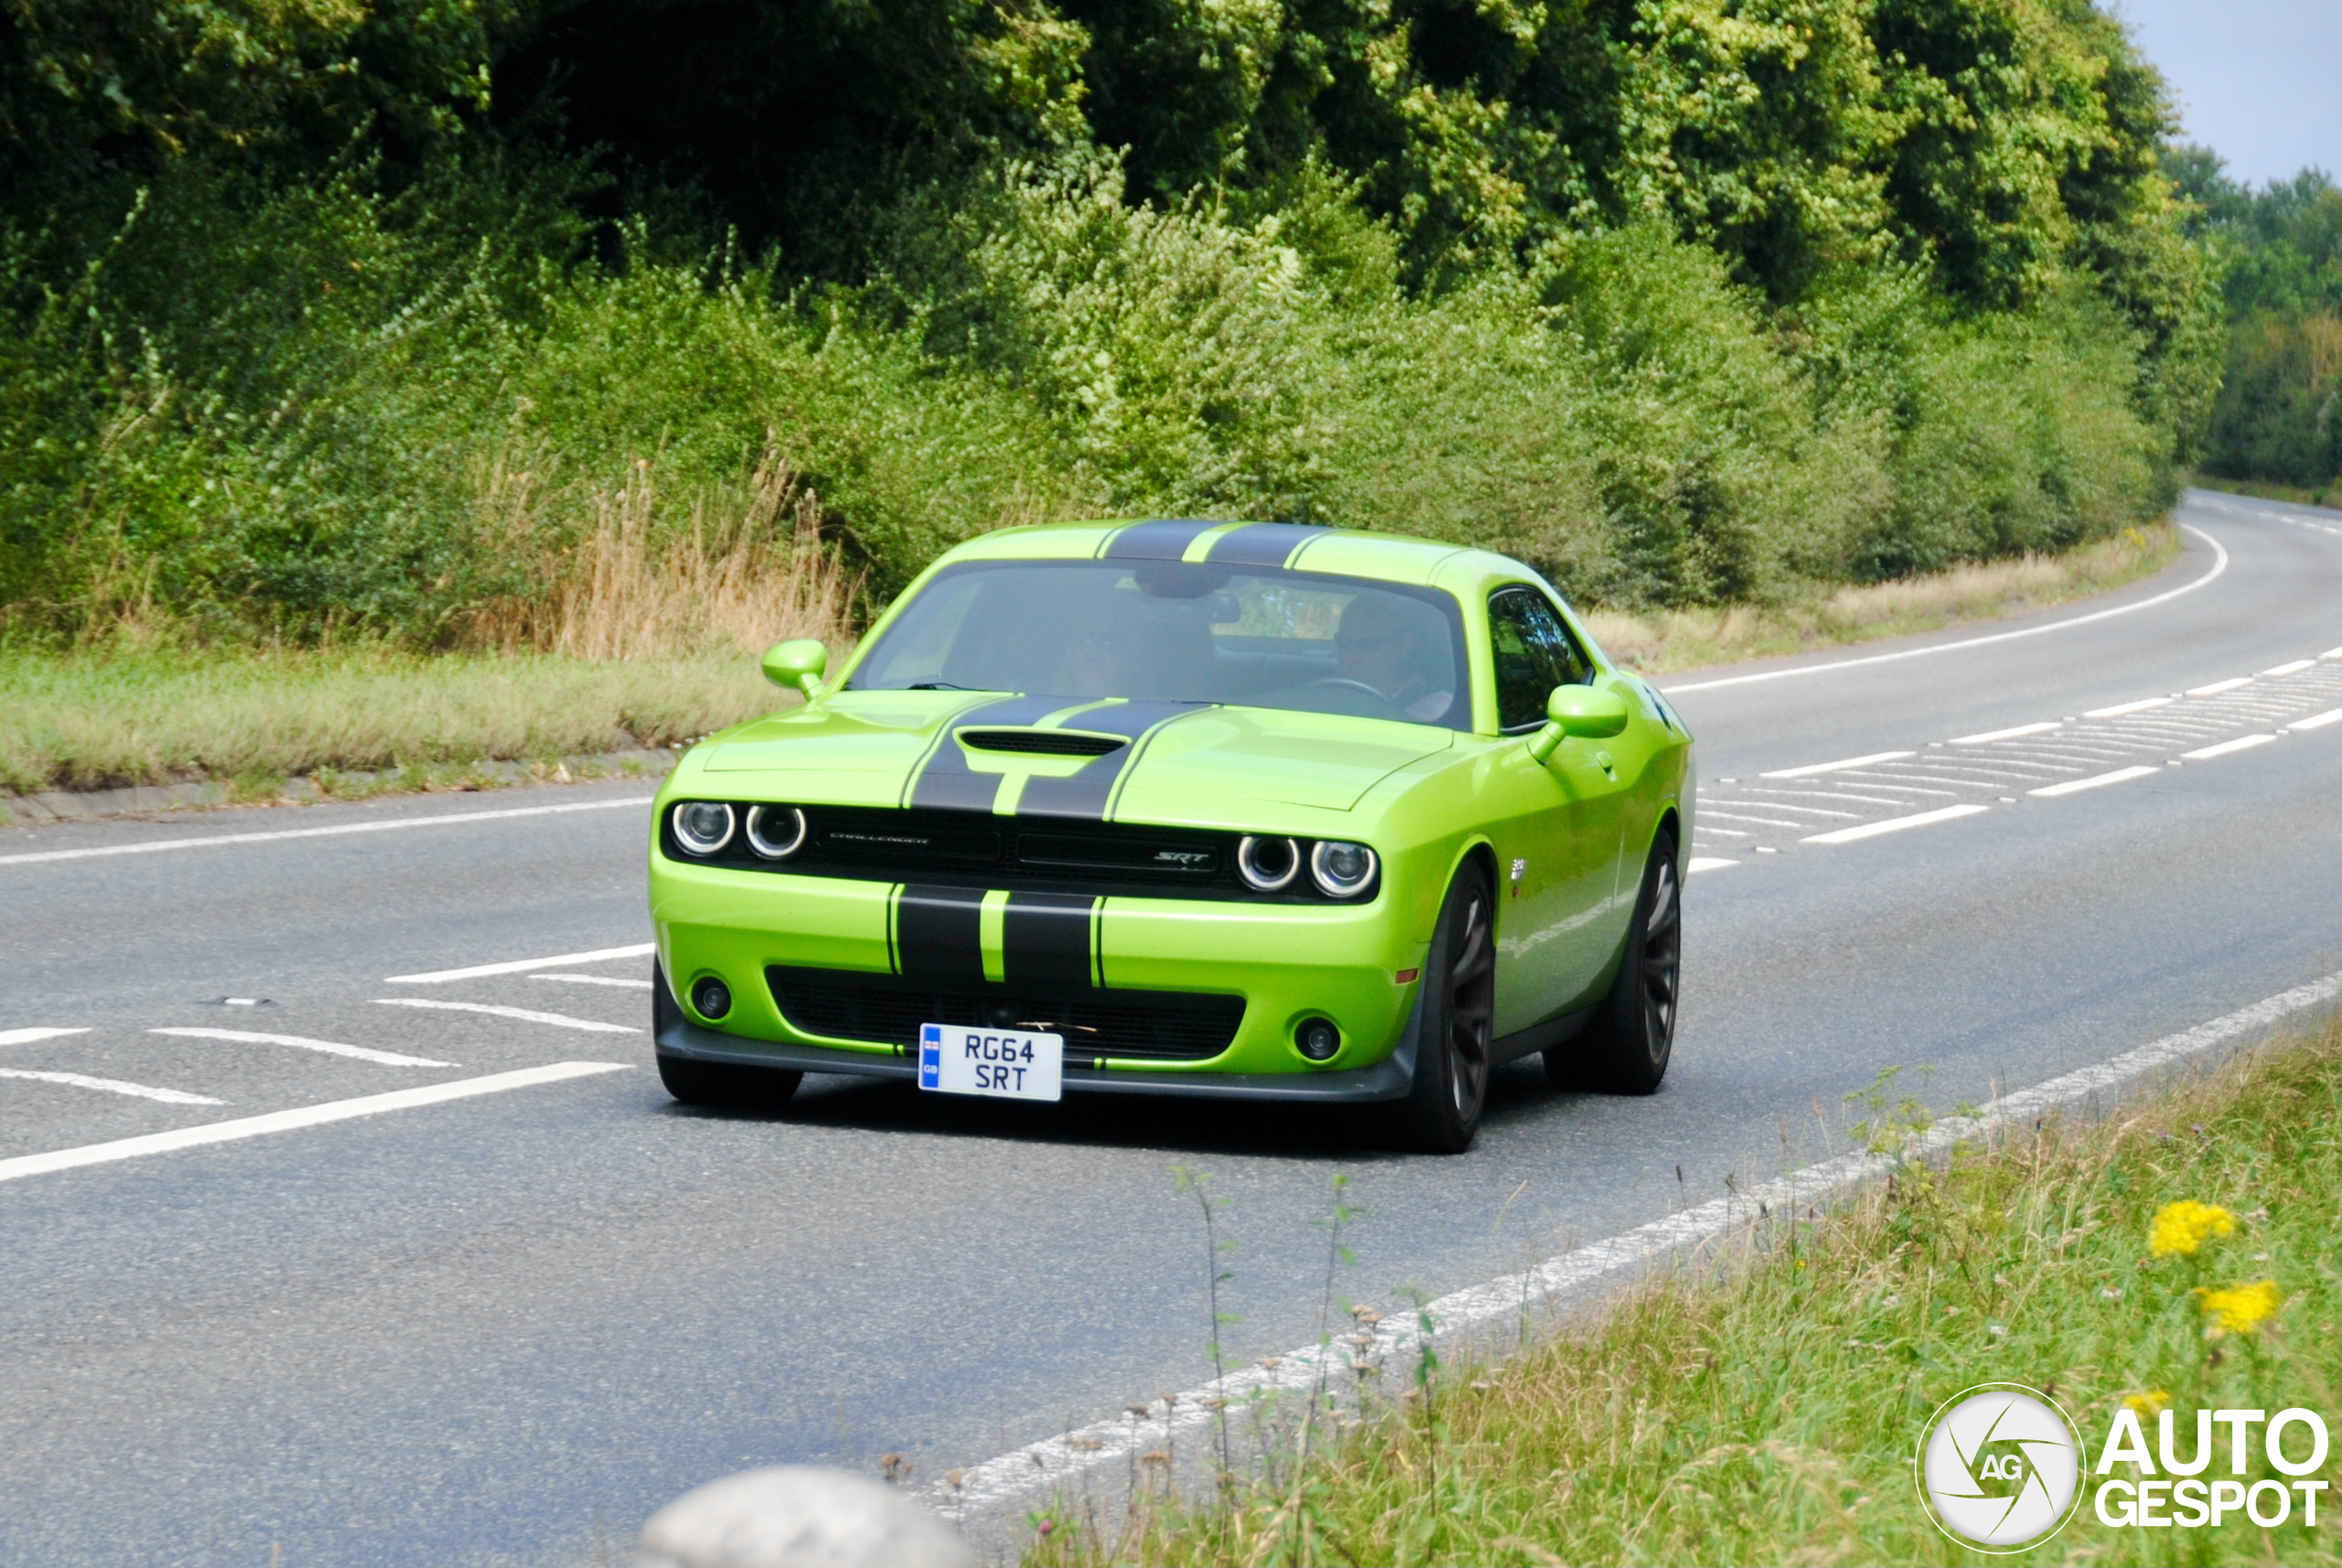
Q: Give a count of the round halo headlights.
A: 4